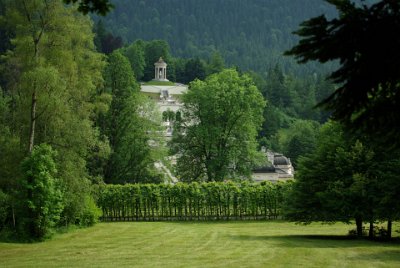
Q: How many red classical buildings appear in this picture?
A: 0